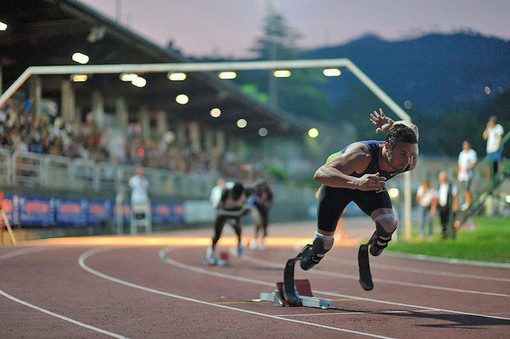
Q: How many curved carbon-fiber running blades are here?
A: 2